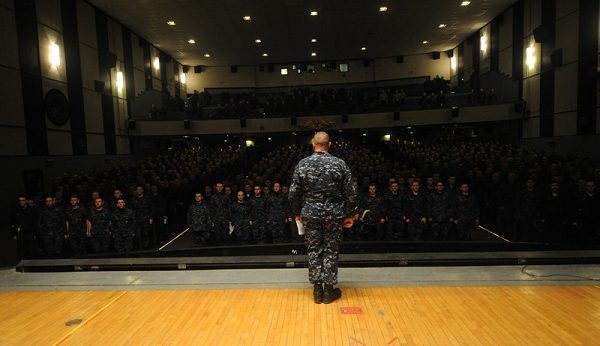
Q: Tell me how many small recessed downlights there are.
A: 14